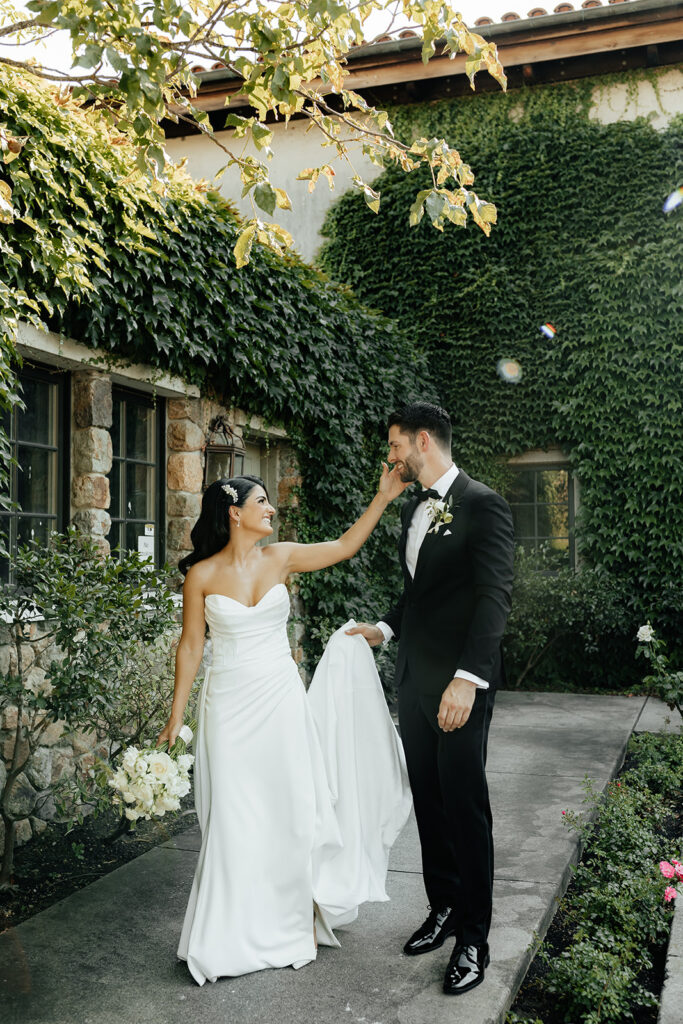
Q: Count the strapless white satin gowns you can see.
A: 1